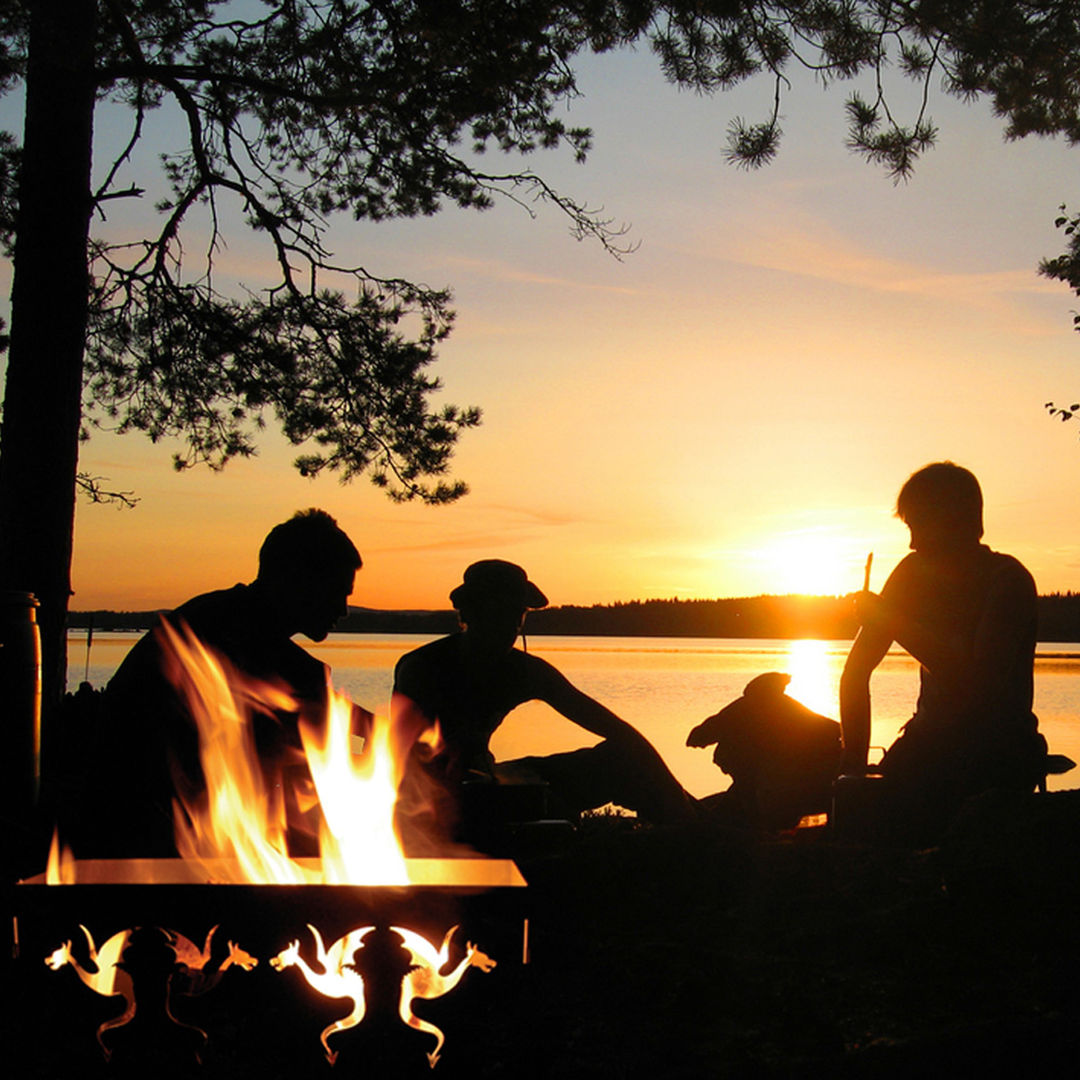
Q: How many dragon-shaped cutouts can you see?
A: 4